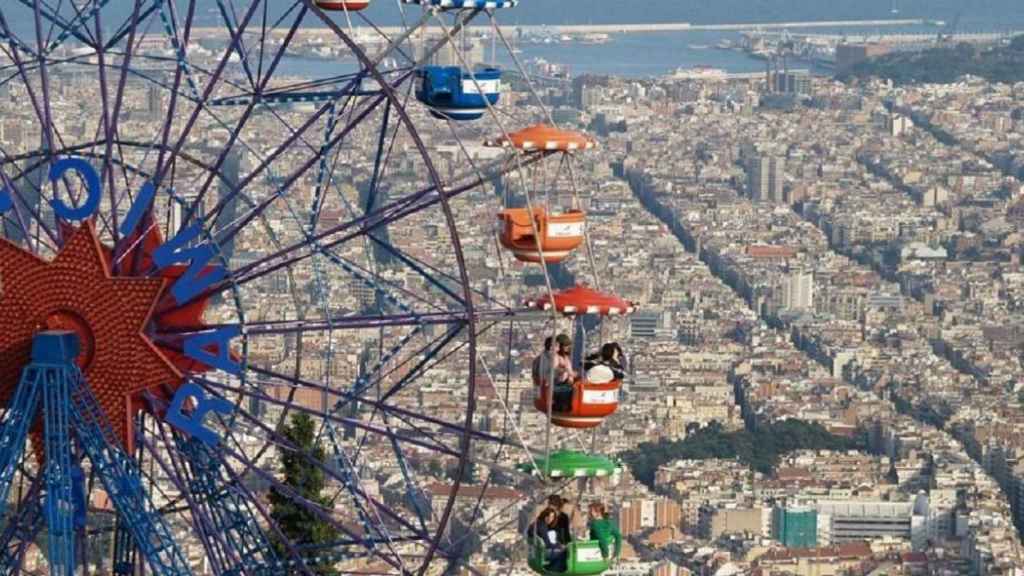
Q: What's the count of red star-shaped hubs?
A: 1